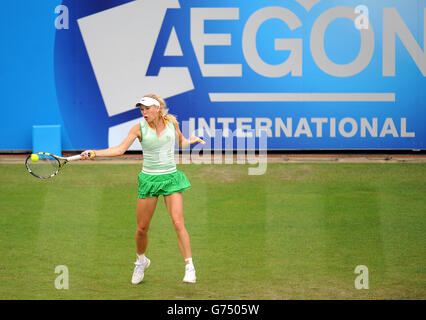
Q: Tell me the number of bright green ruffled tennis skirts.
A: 1